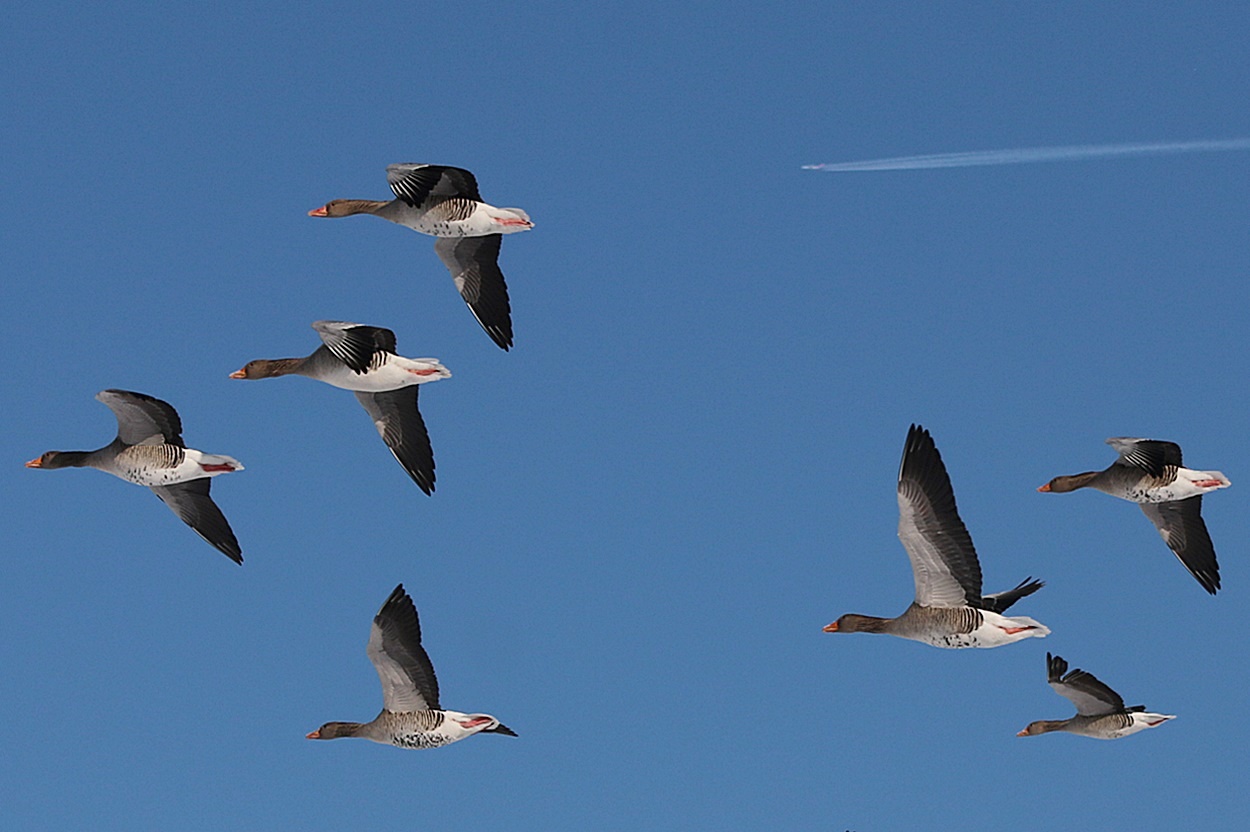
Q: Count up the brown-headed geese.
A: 7